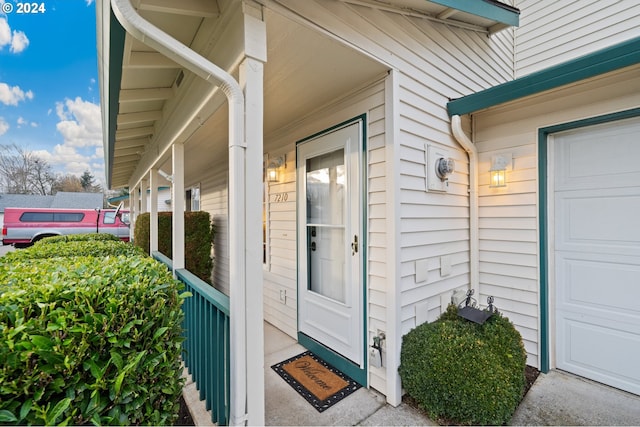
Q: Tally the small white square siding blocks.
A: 4